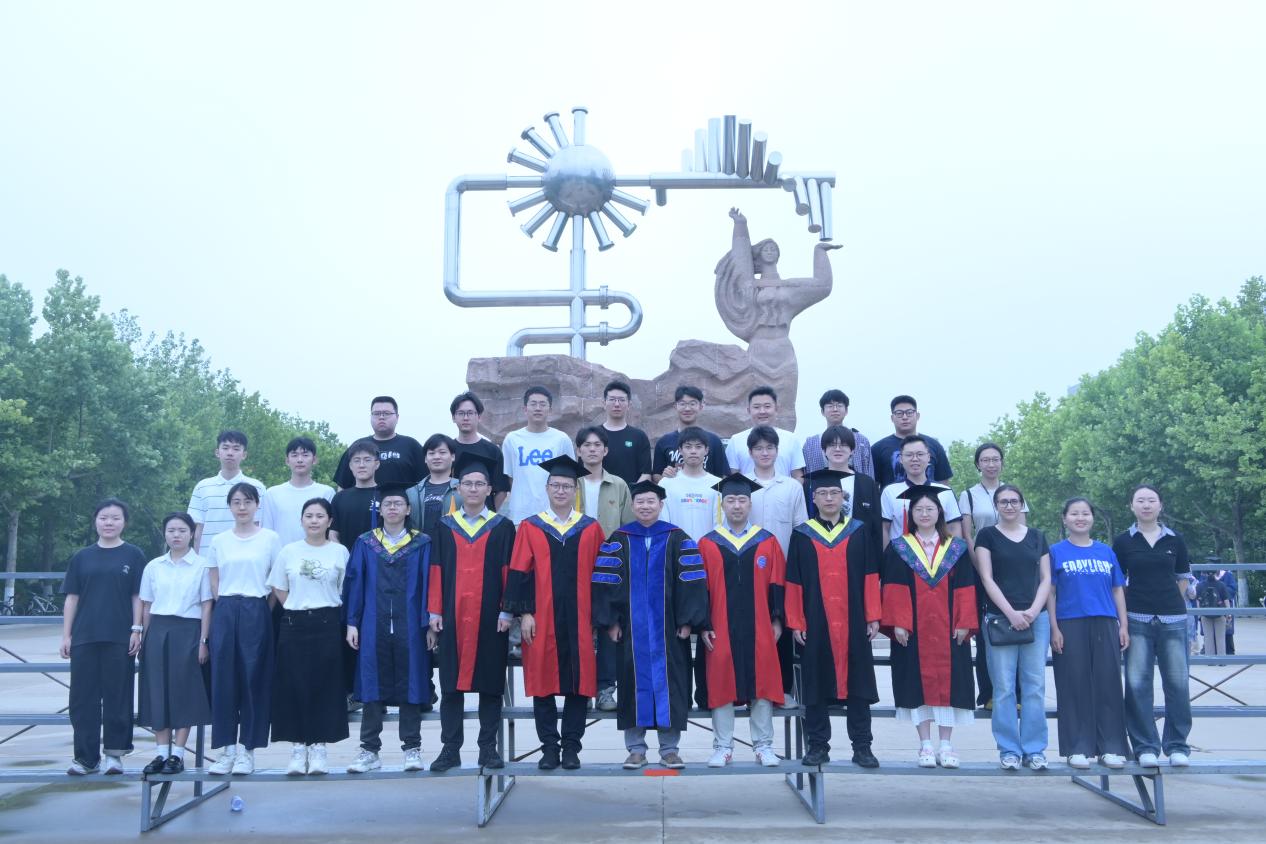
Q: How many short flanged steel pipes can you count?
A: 10